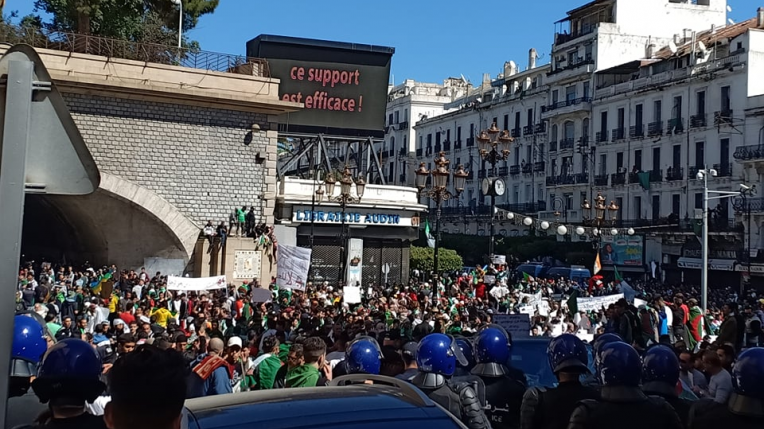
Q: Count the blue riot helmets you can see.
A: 11